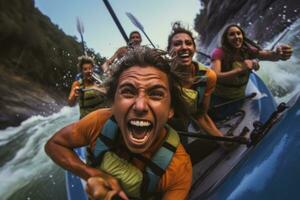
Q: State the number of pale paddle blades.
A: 2